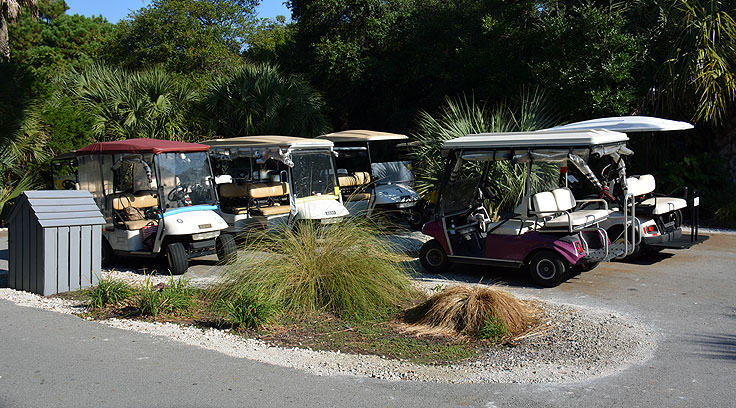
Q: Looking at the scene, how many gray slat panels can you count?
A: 15